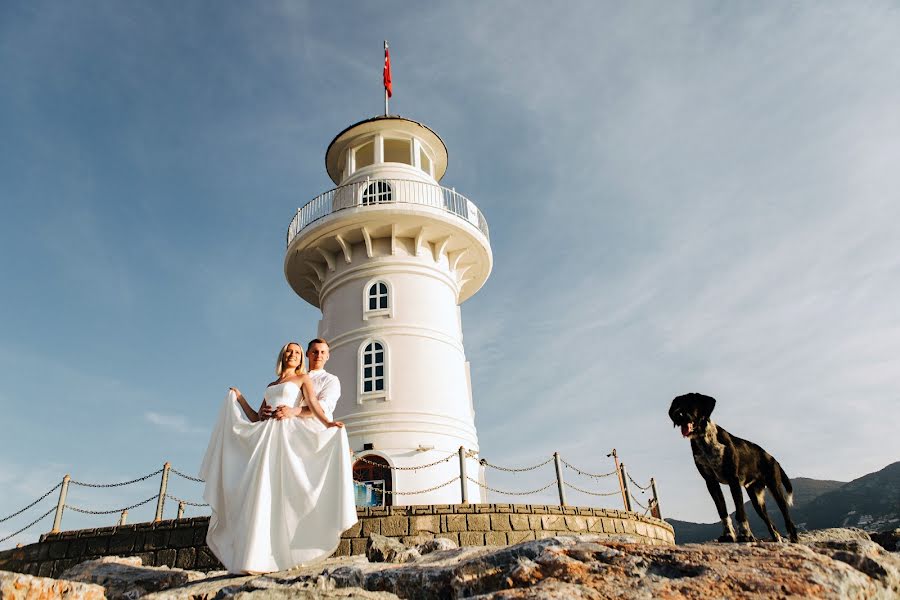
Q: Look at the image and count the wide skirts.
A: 1